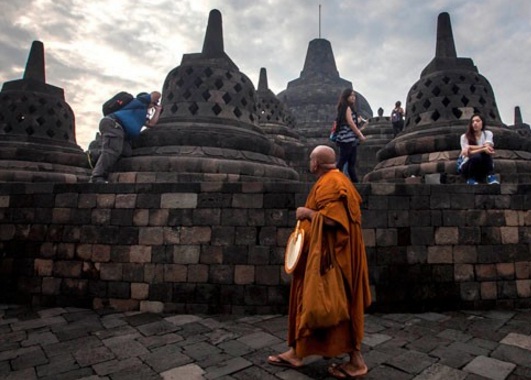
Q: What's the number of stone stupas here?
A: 6